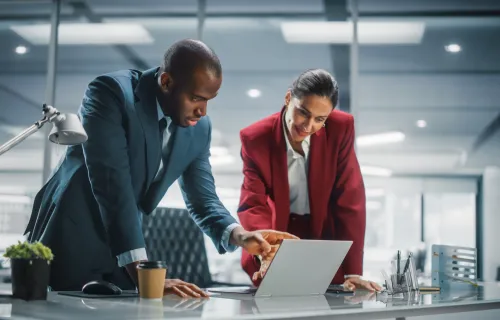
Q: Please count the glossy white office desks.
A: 1